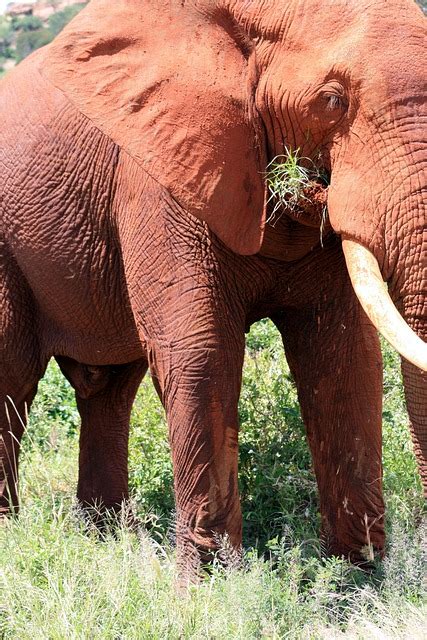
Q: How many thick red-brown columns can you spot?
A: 4